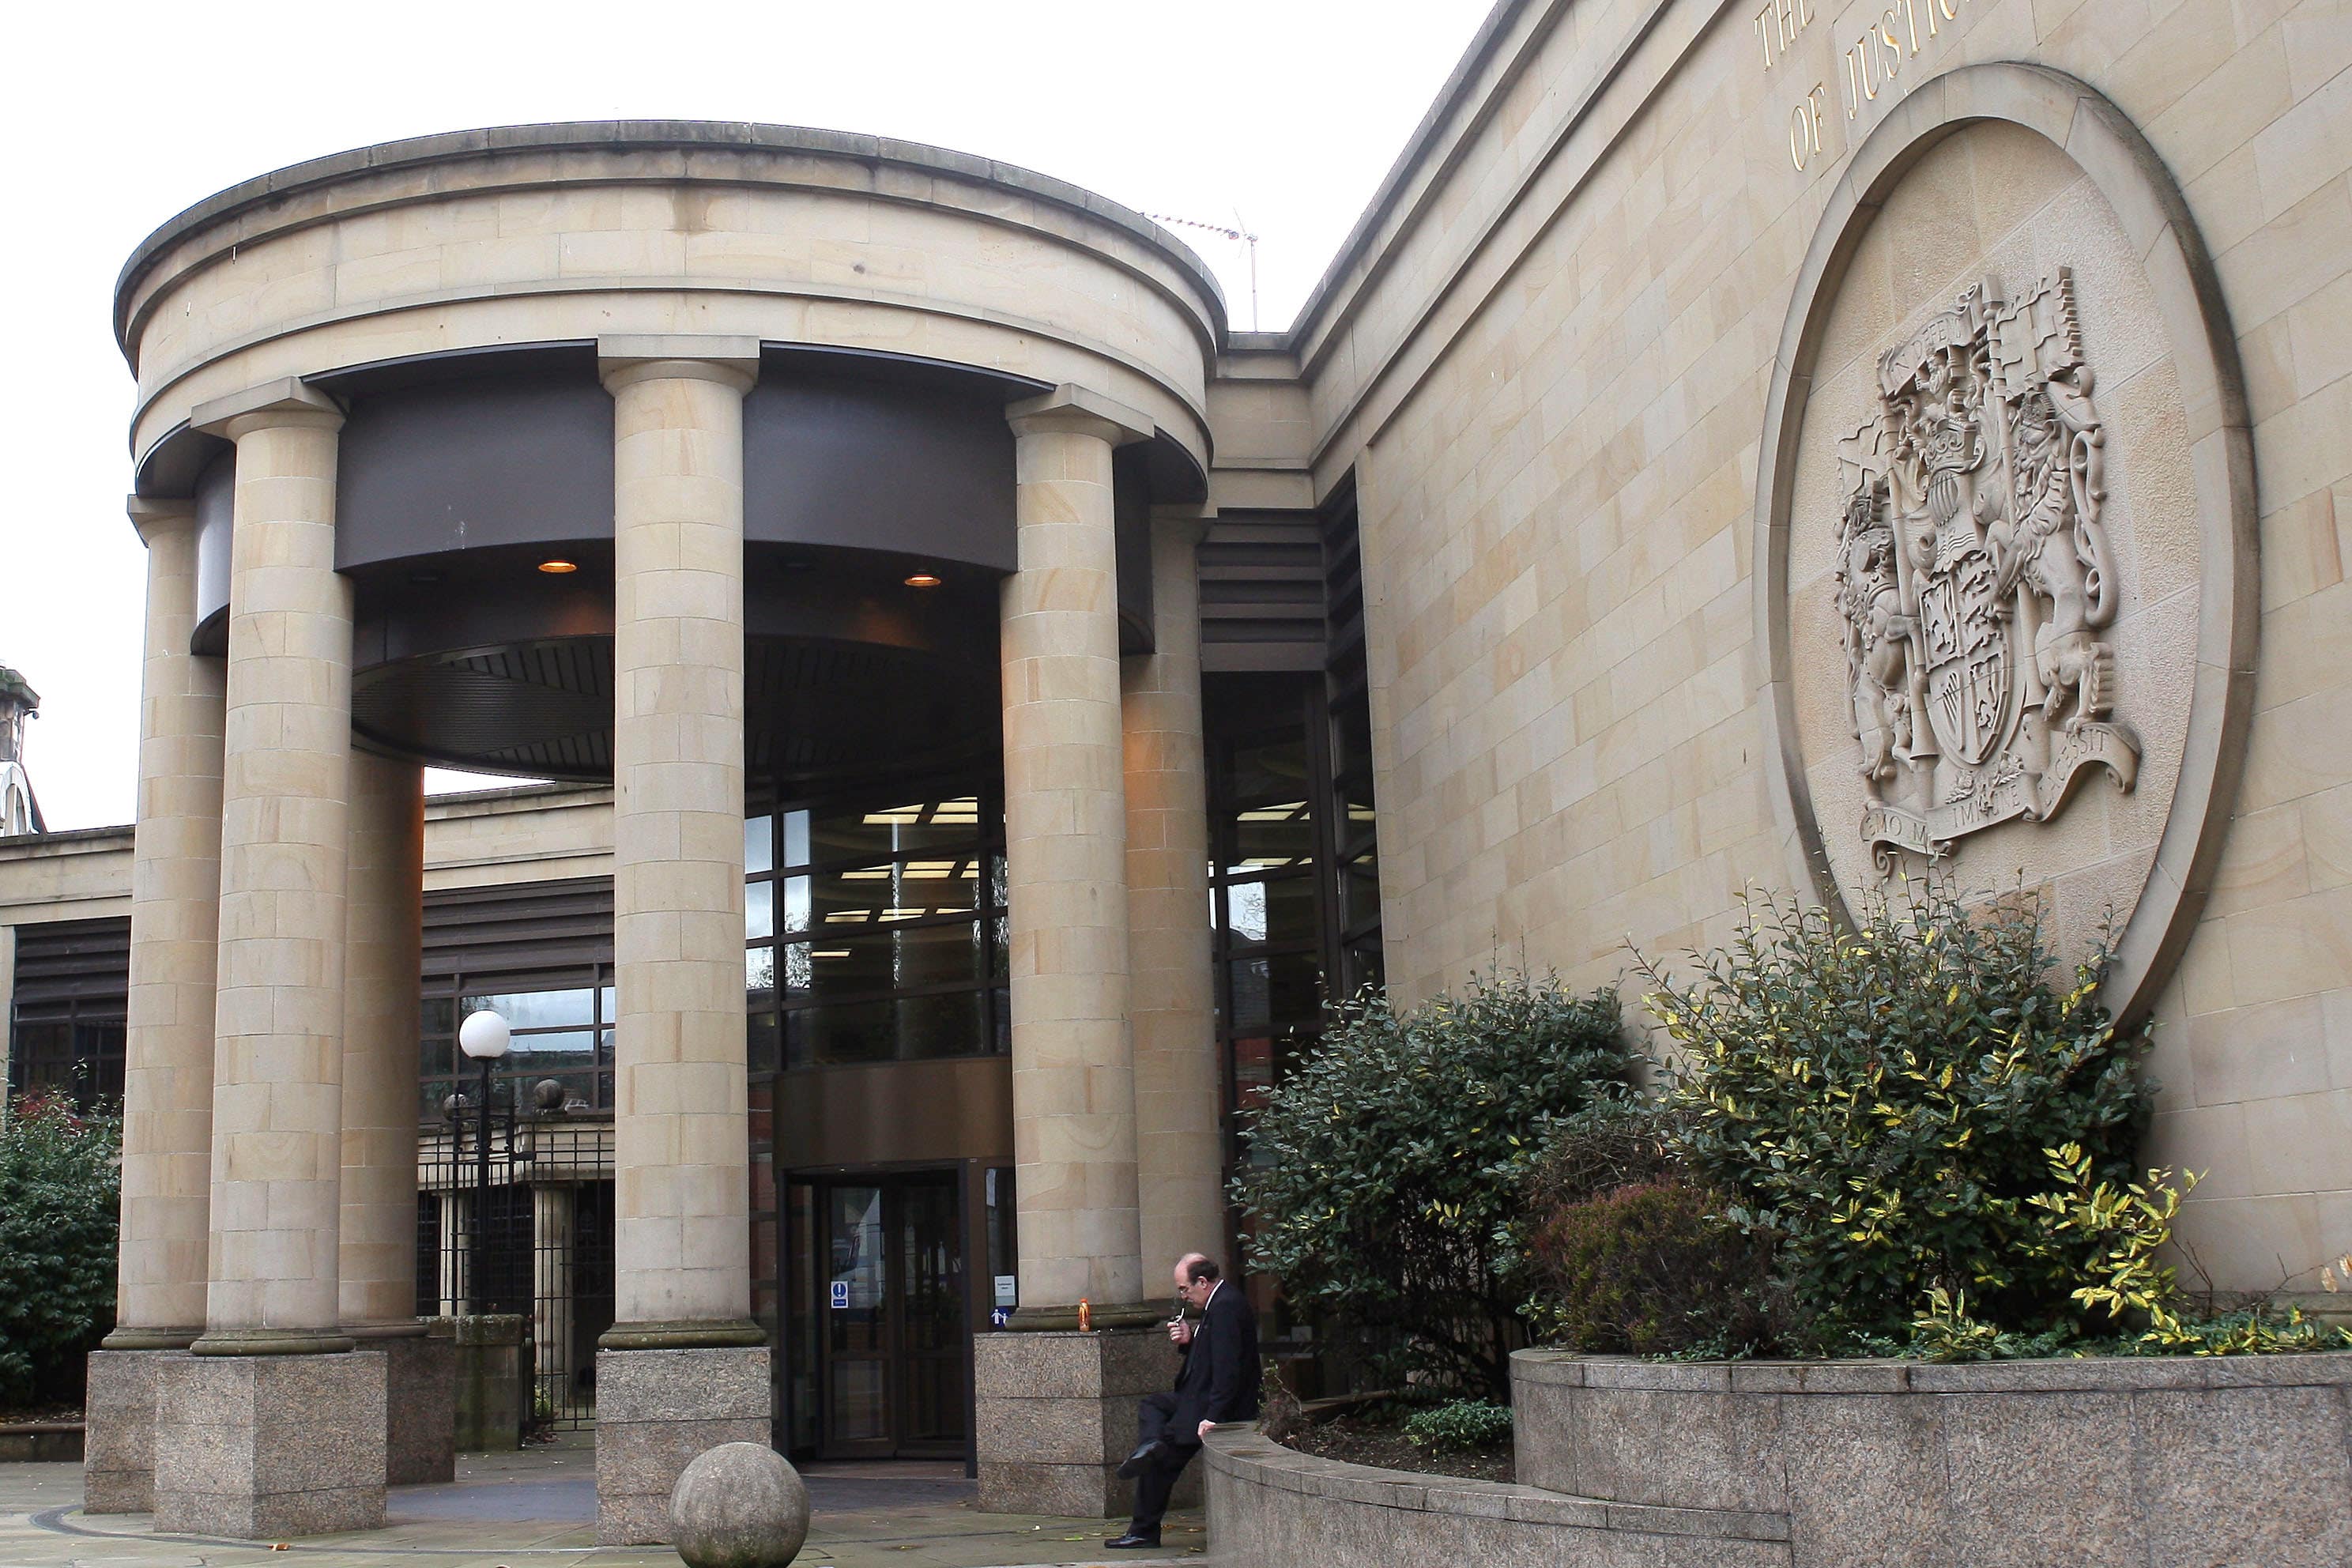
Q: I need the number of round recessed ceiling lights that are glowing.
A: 2